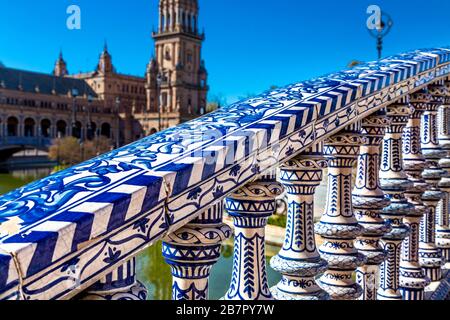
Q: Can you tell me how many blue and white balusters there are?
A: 10